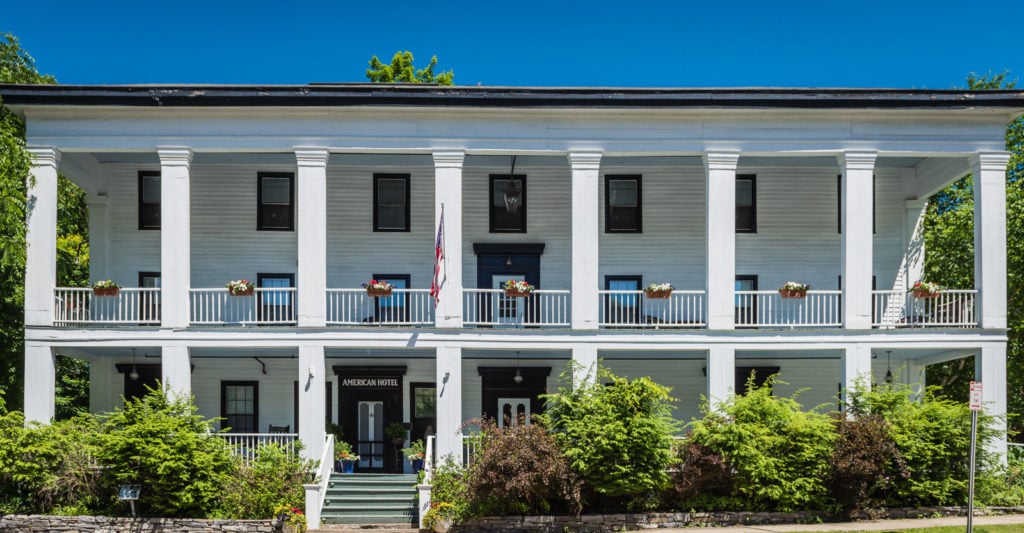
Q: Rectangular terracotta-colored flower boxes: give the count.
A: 7